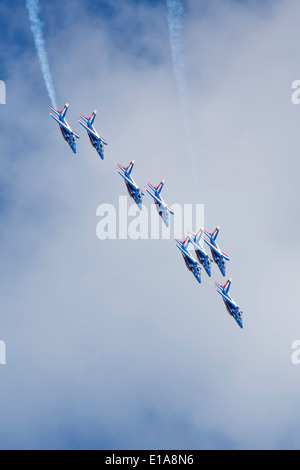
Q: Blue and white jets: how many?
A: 8